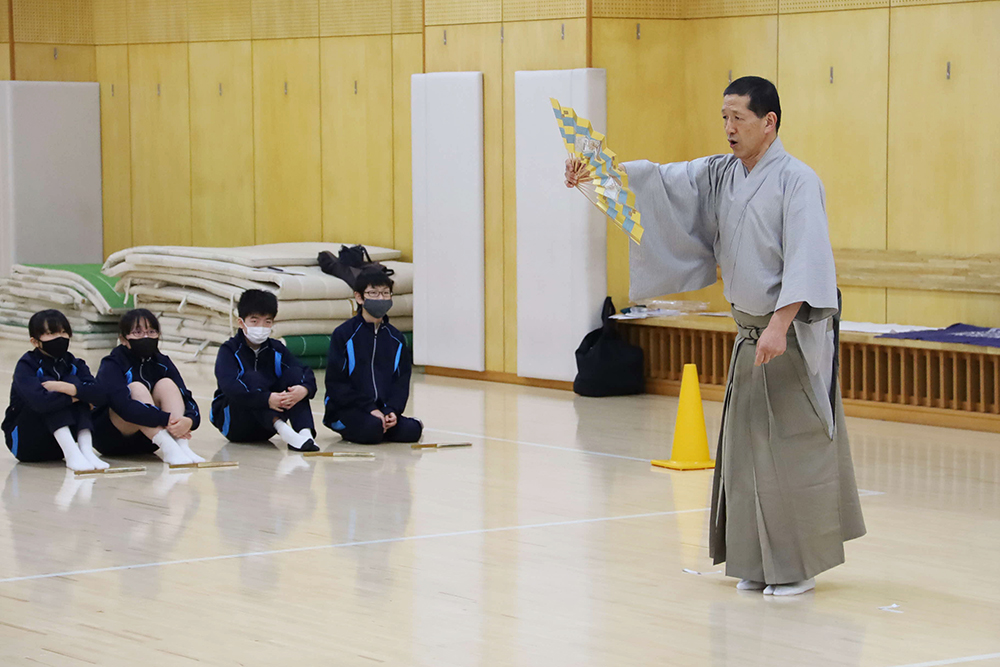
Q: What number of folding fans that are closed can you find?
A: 4